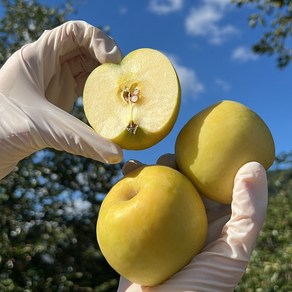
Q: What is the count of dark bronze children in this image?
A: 0